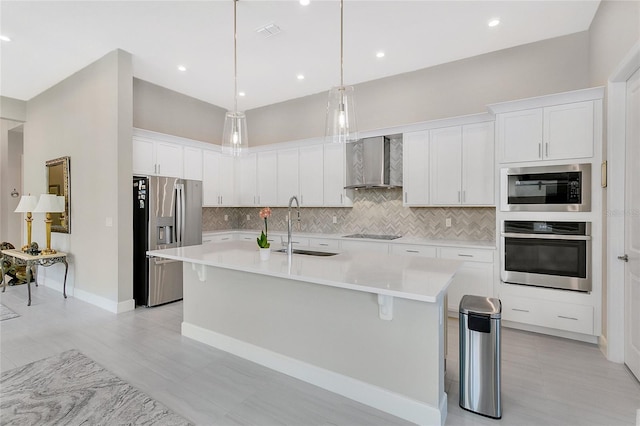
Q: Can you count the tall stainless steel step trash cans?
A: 1